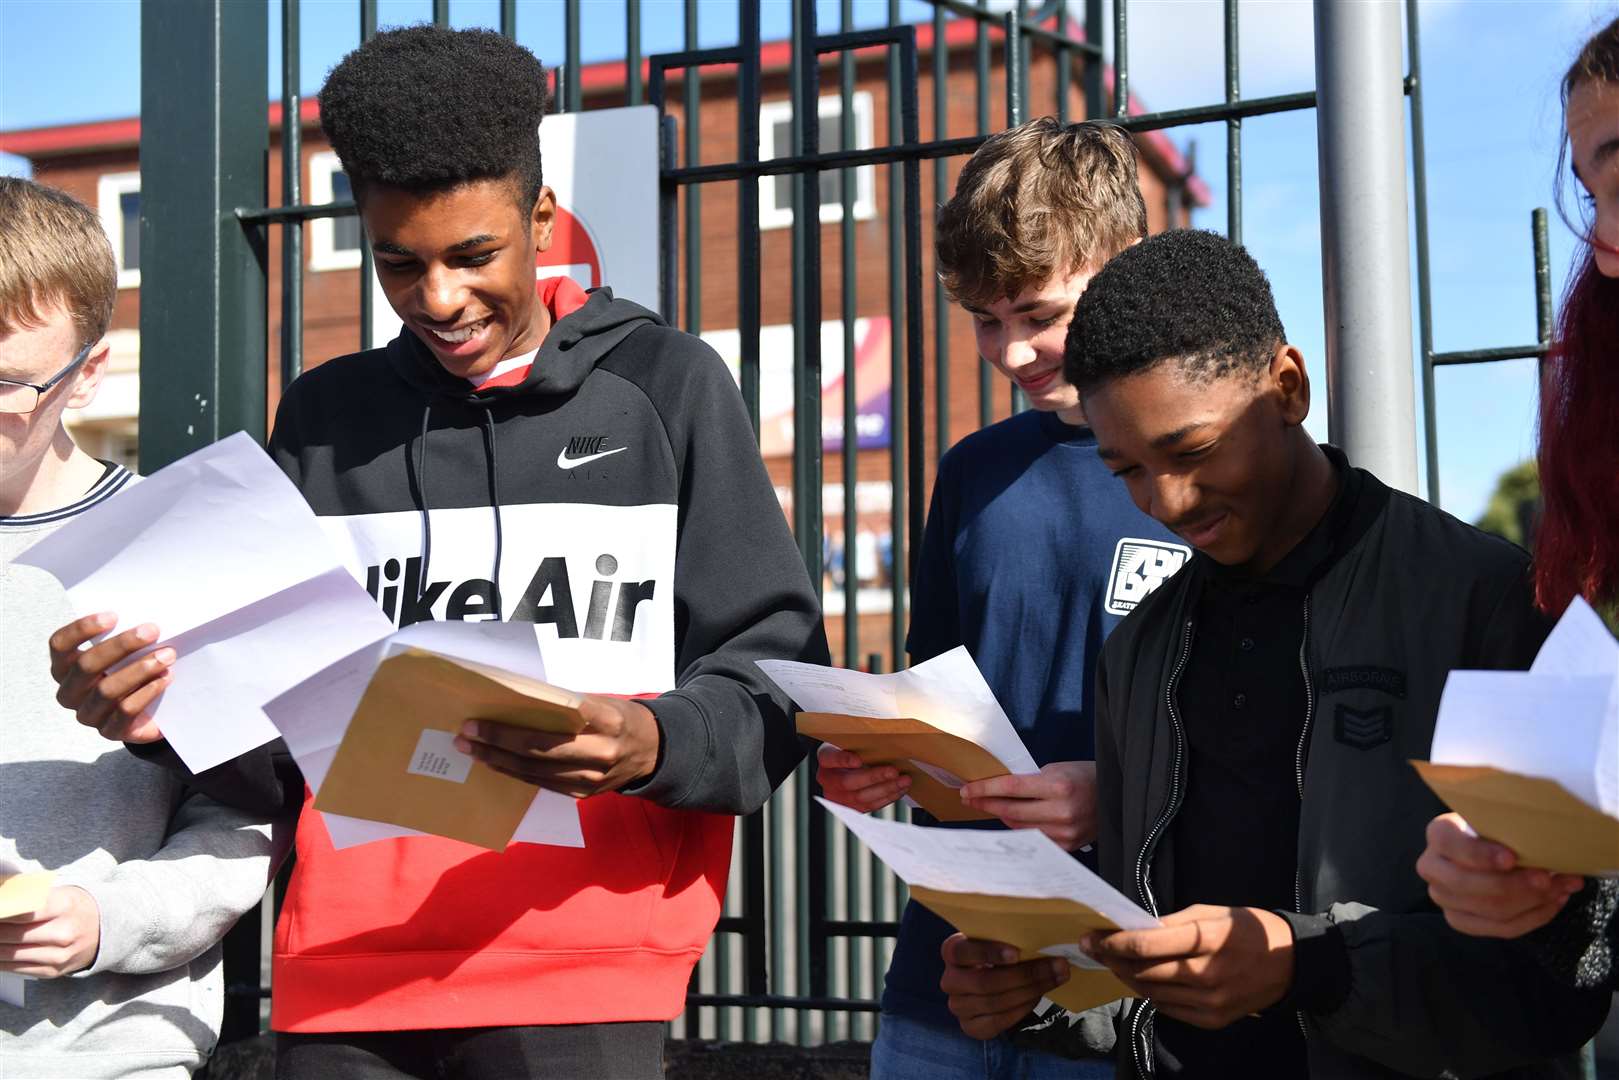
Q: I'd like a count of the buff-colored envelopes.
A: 5